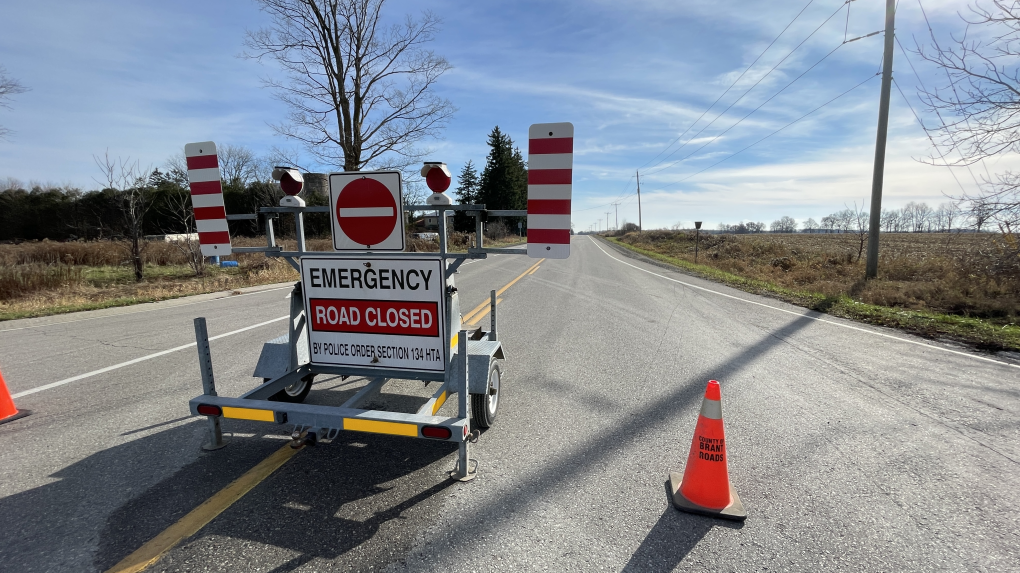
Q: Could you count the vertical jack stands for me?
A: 3